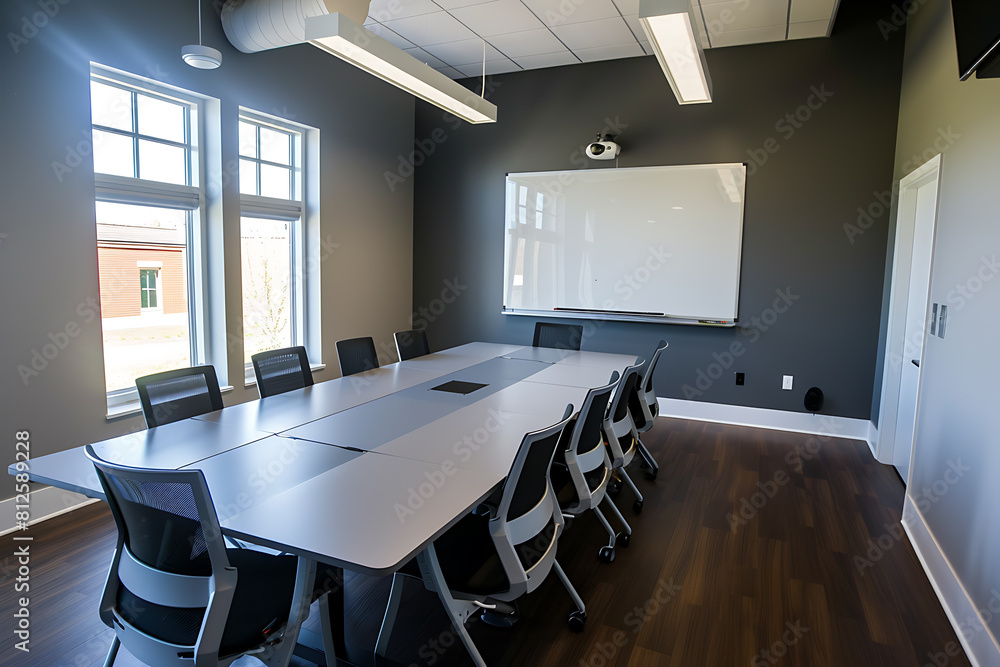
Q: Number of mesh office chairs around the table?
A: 10